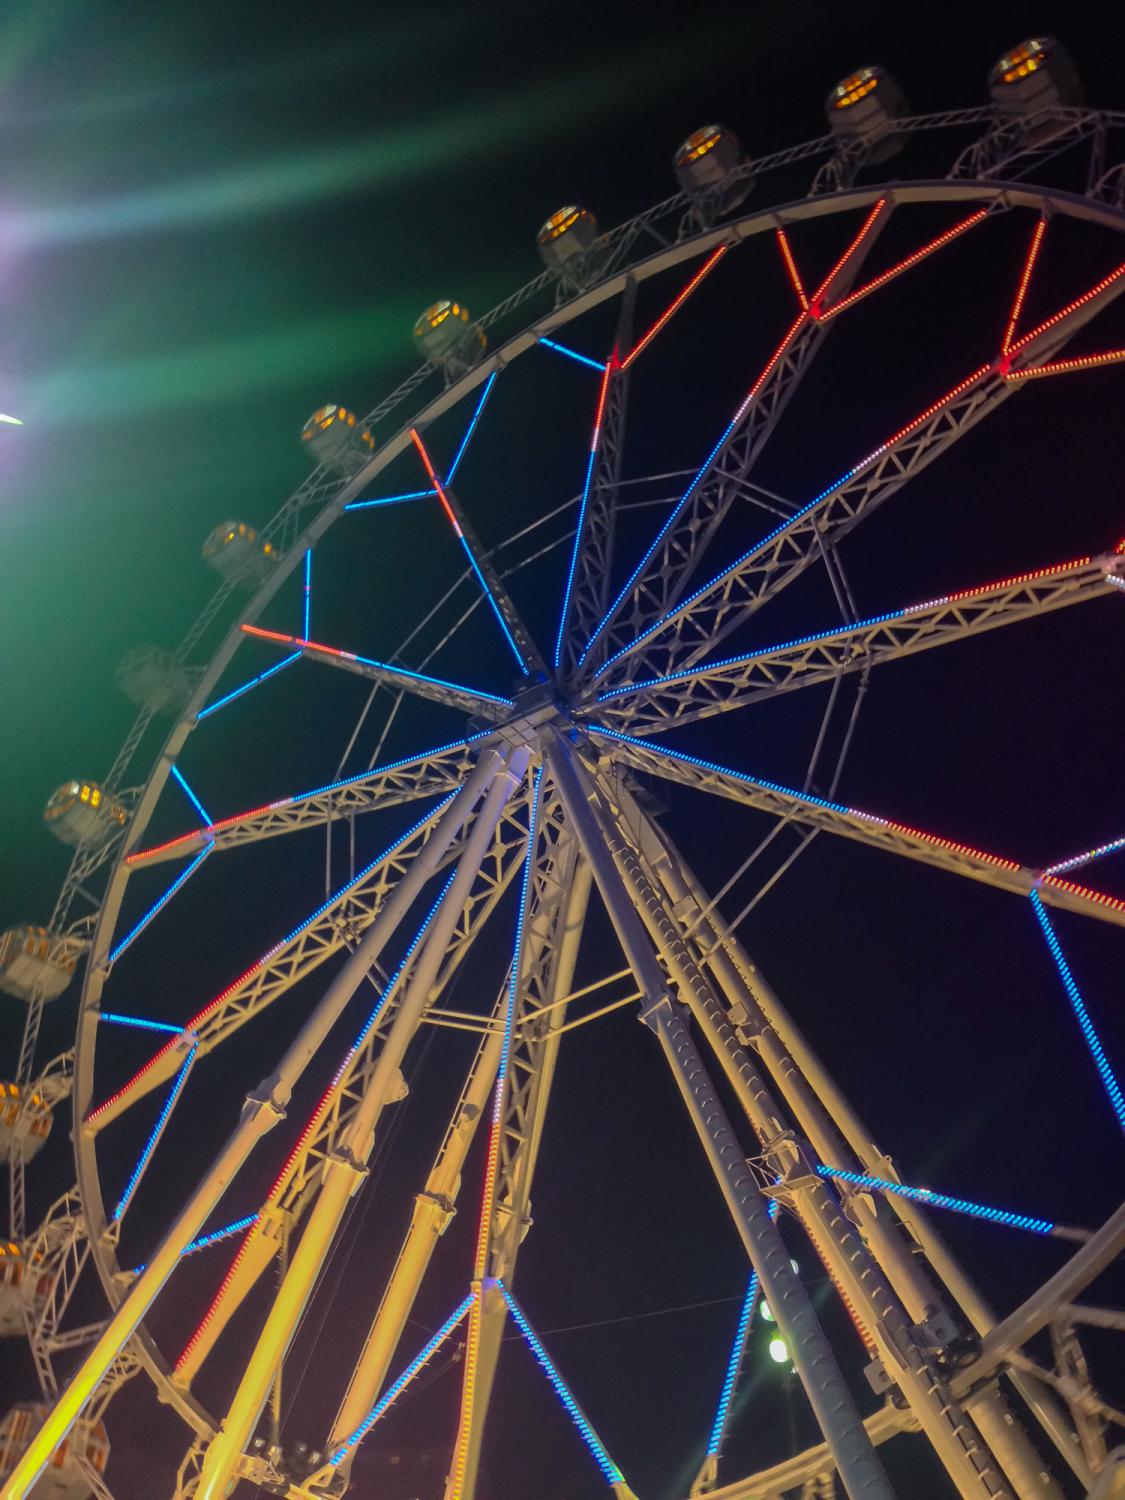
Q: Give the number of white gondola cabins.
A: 13